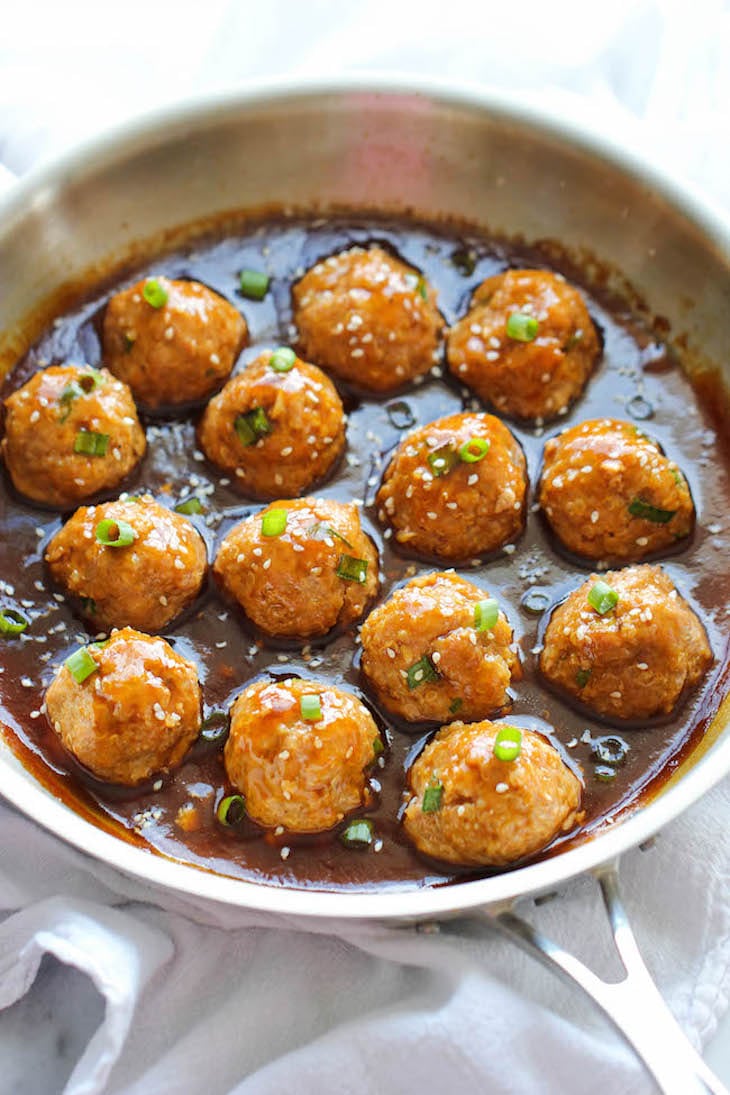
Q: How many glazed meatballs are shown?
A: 14